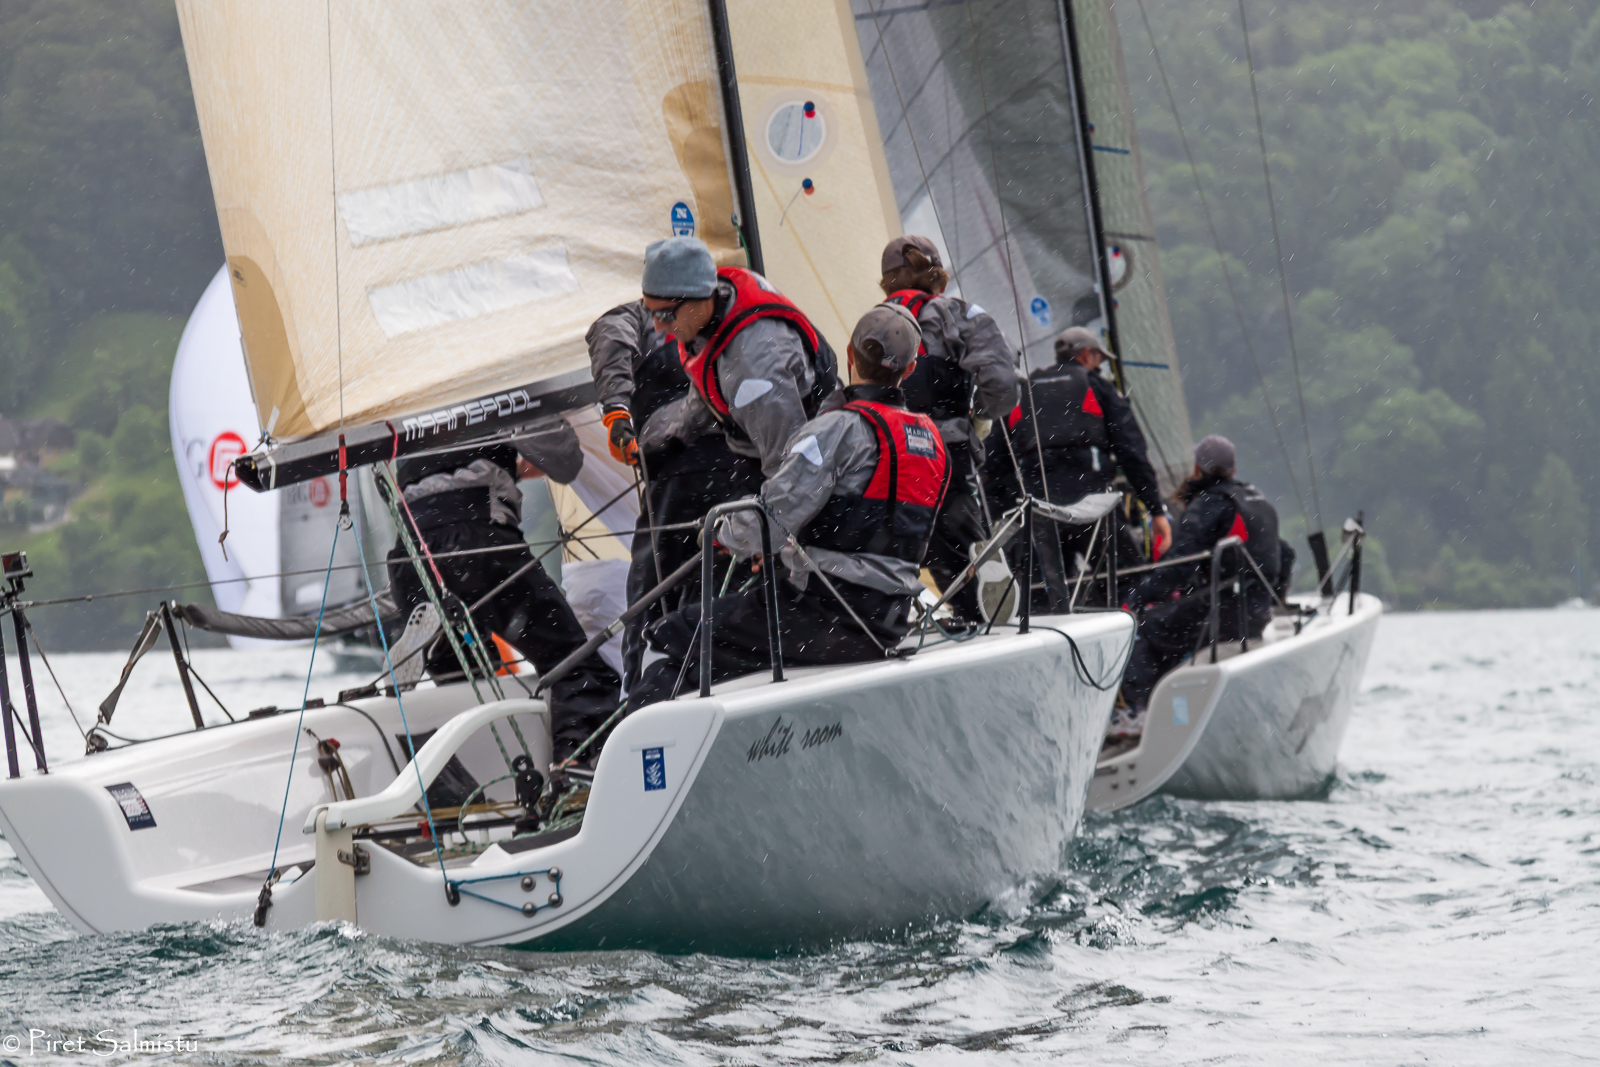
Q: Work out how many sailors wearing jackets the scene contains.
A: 7